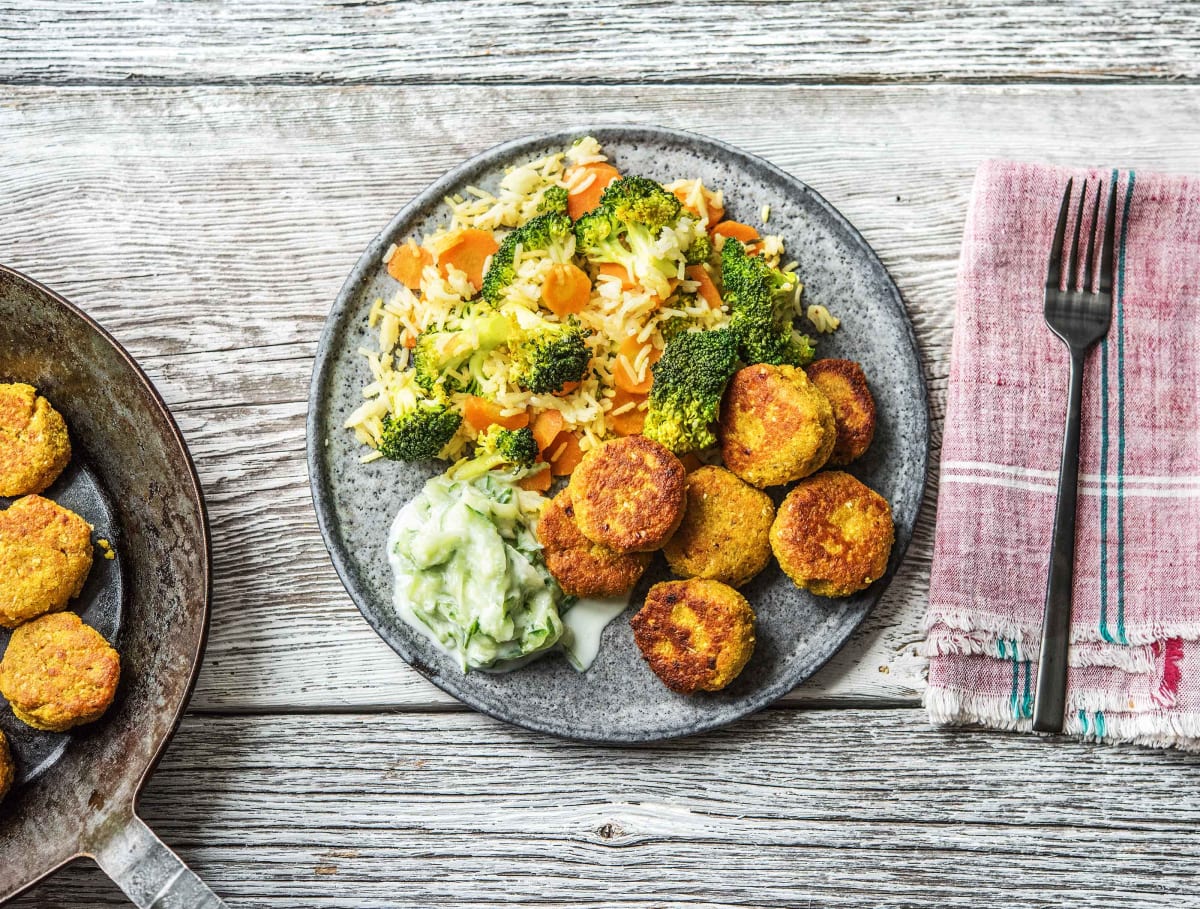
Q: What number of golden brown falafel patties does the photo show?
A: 11